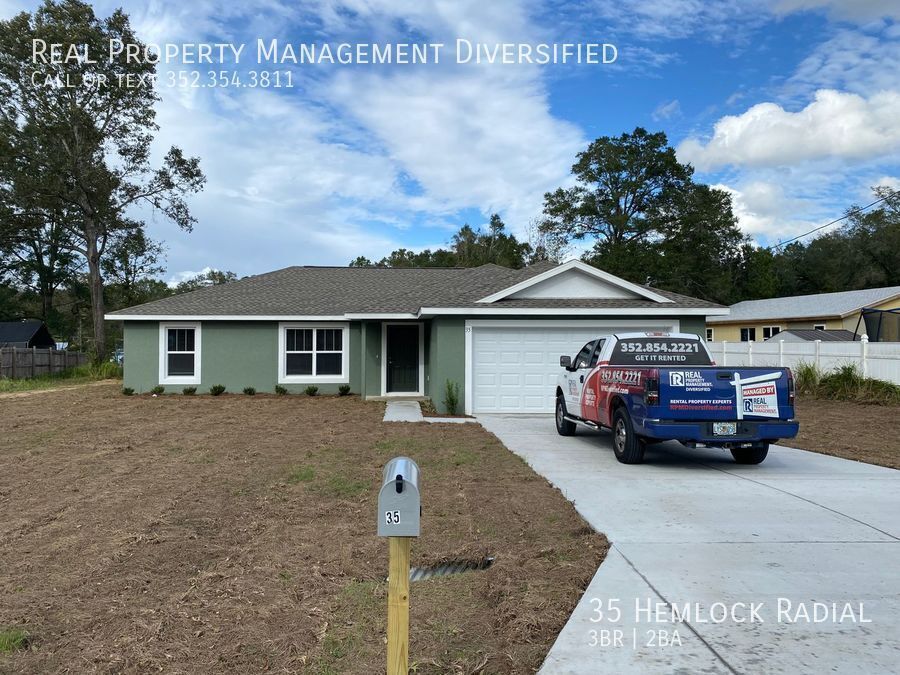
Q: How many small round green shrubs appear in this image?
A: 8